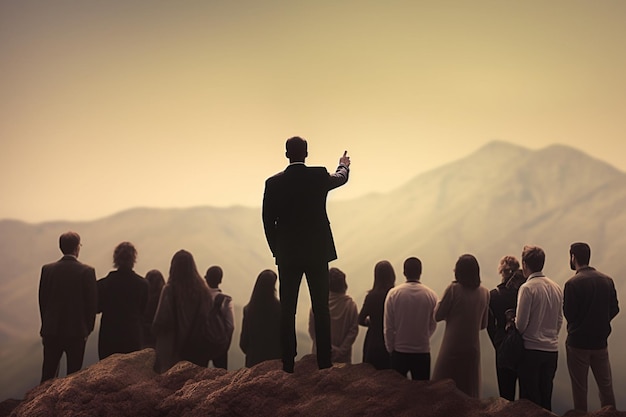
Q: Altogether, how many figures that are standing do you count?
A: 14